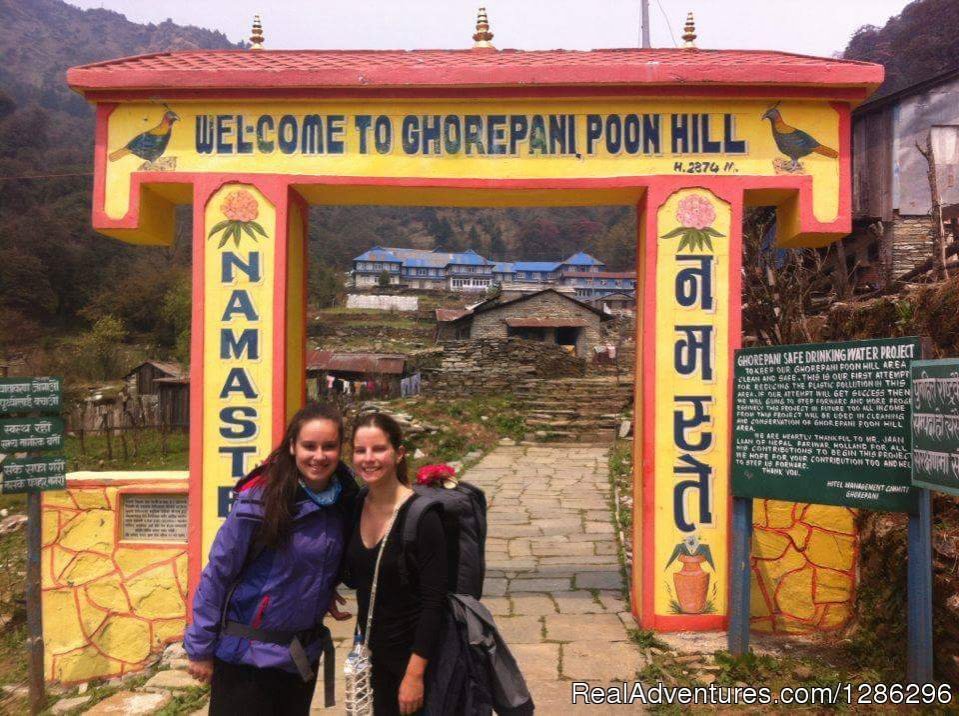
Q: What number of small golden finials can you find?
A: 3